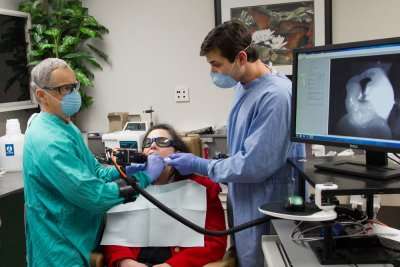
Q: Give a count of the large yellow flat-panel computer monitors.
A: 0